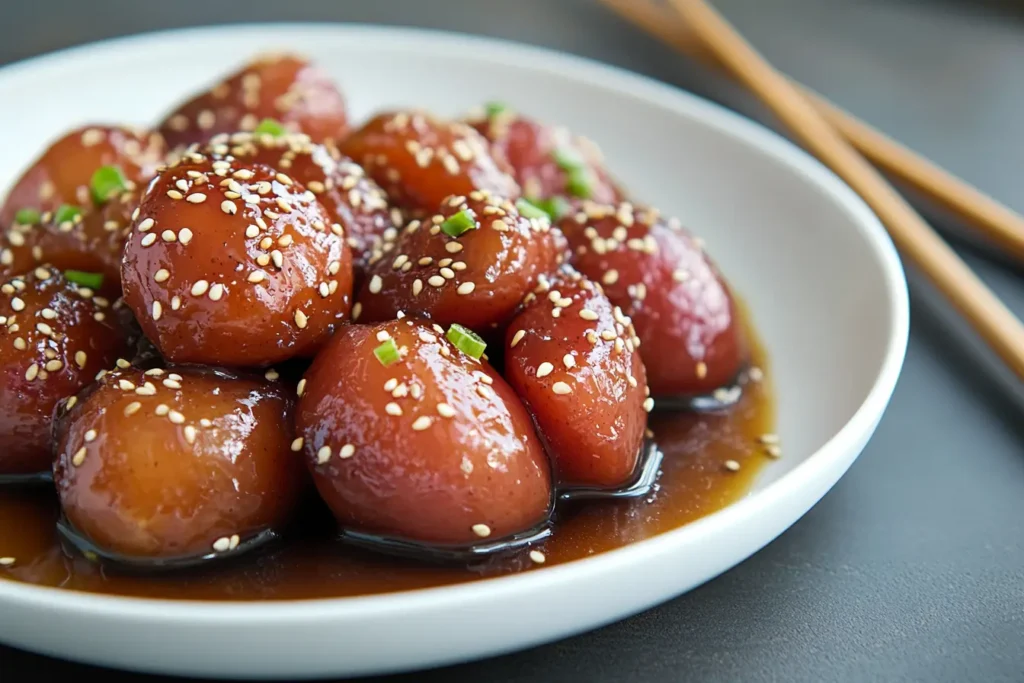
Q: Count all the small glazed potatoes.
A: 13